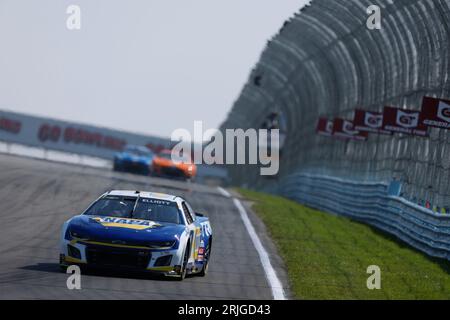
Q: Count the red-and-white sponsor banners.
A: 5